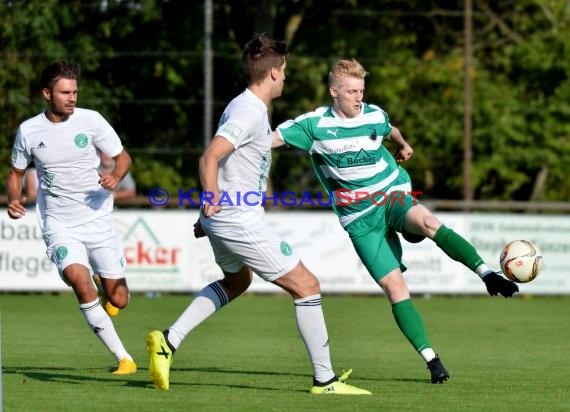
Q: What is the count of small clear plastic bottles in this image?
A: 0